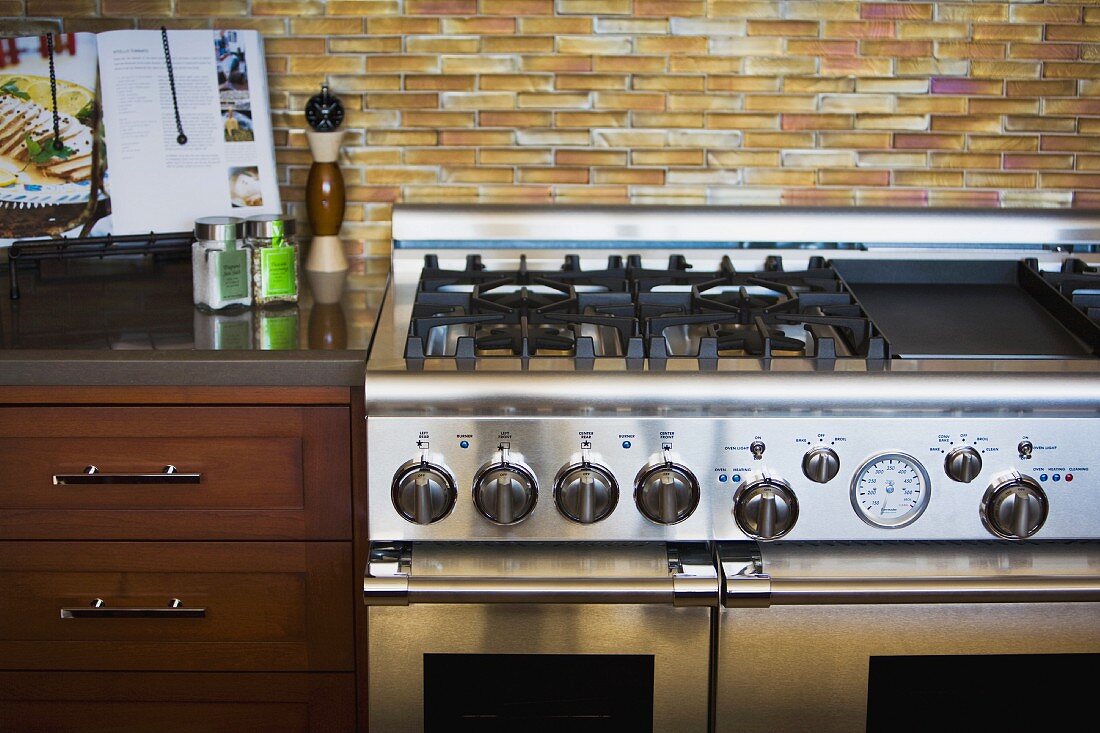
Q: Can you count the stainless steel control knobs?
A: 8